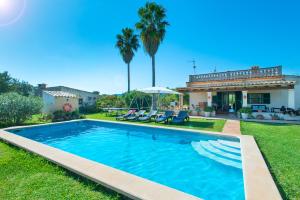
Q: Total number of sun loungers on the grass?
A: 5